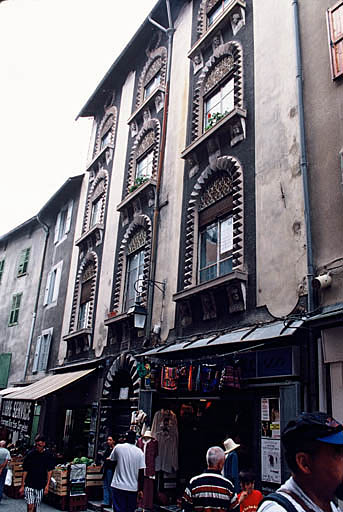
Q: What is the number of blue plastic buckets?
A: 0